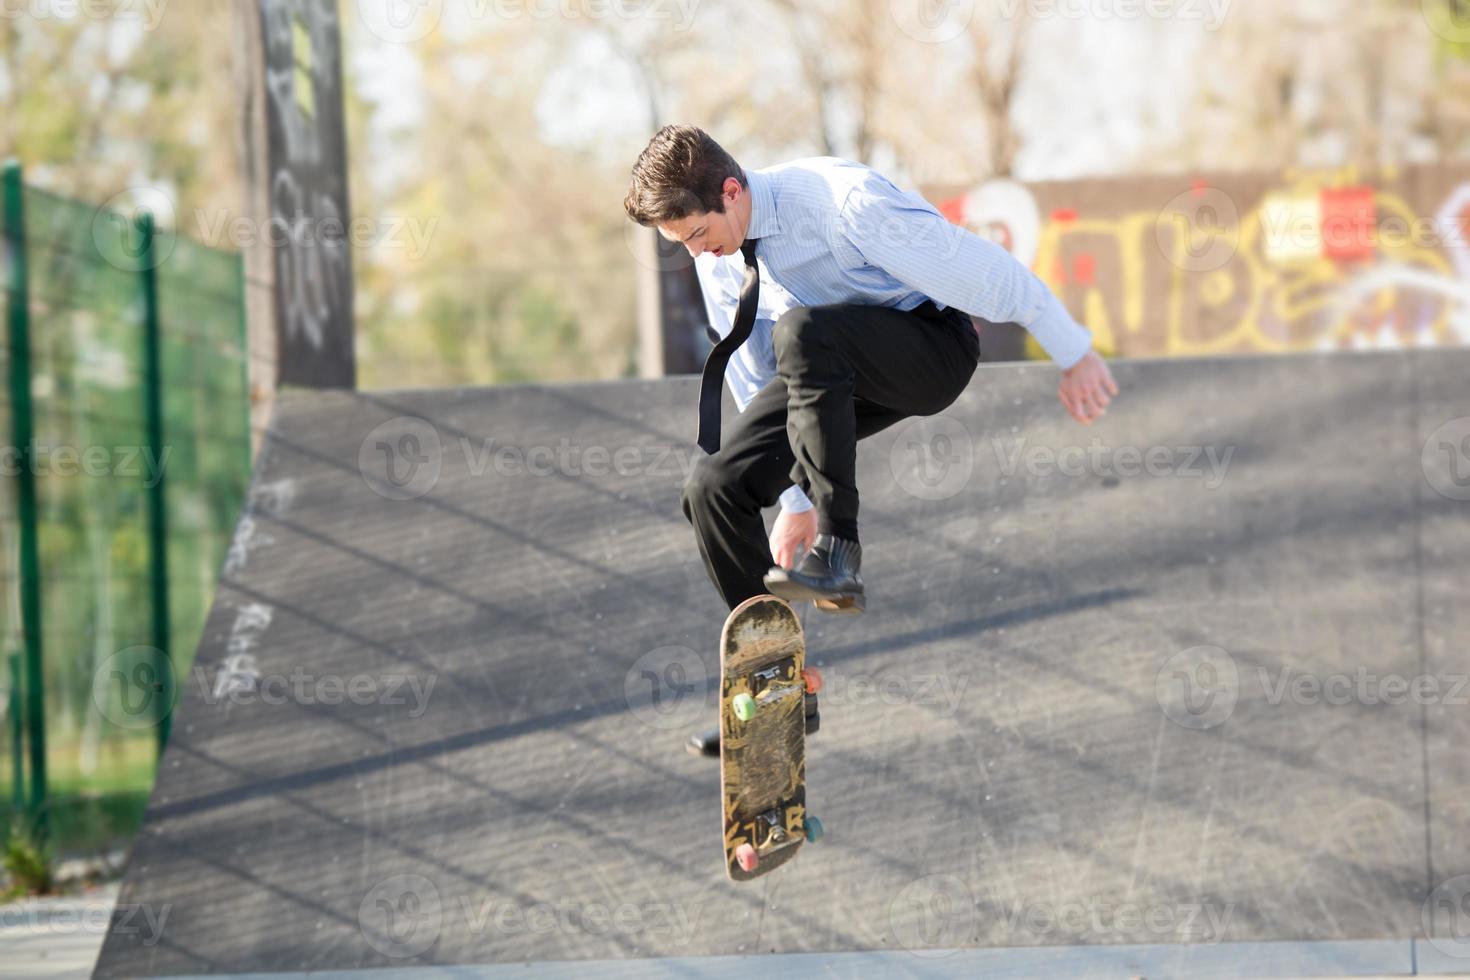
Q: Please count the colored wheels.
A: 4